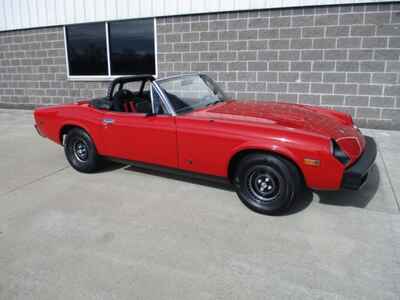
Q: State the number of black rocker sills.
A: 1